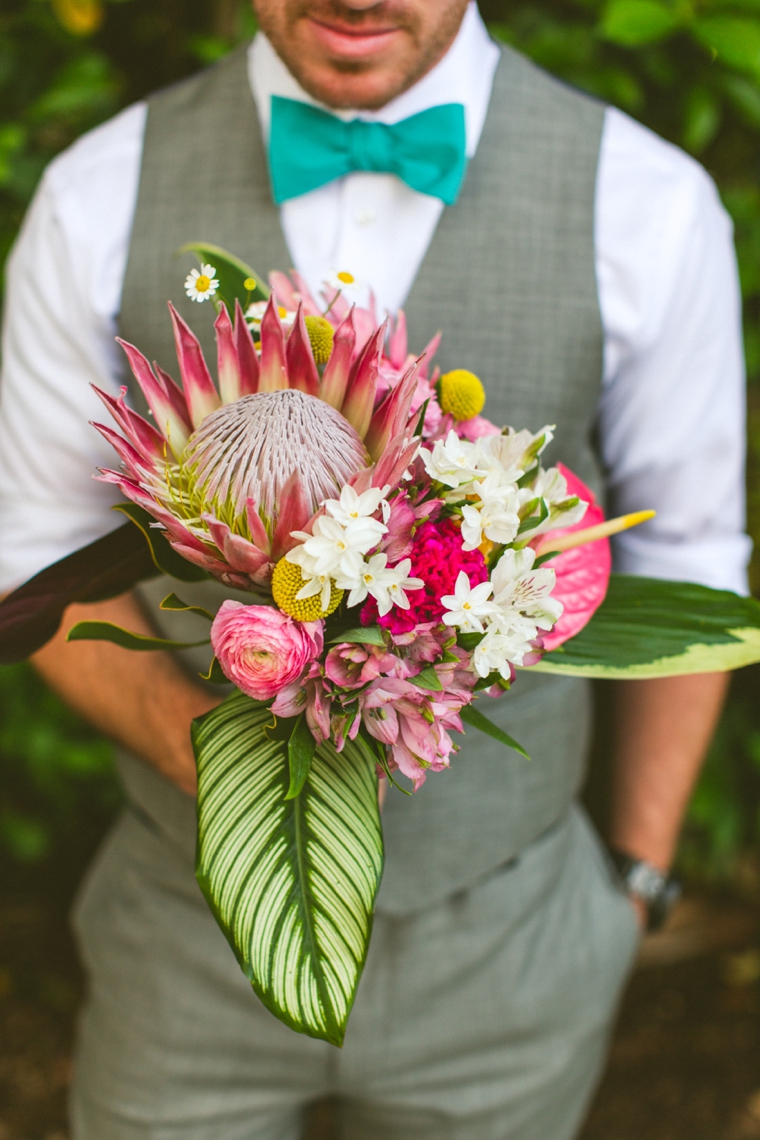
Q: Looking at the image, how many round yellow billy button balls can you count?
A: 3